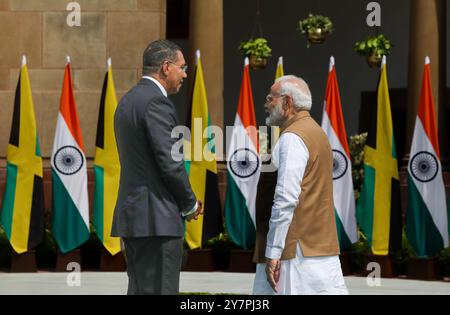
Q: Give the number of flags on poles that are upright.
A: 9